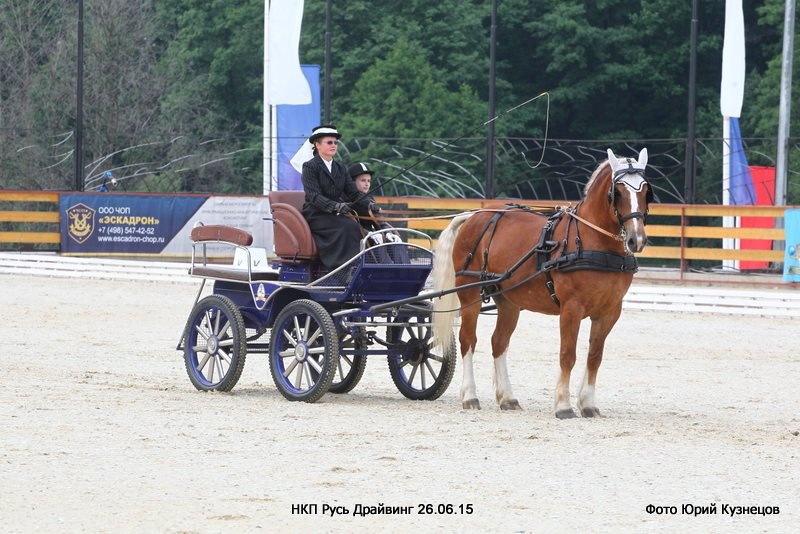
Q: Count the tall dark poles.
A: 4